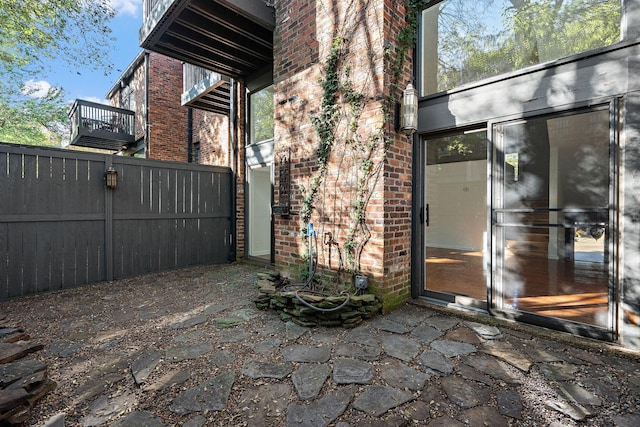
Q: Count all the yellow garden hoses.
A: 0